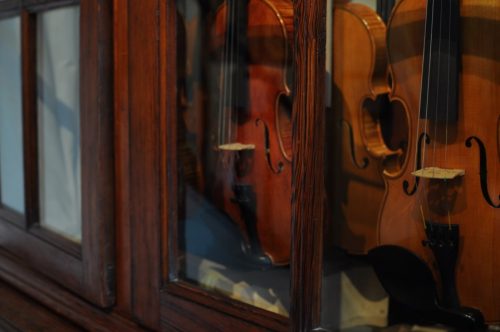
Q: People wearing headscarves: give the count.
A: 0